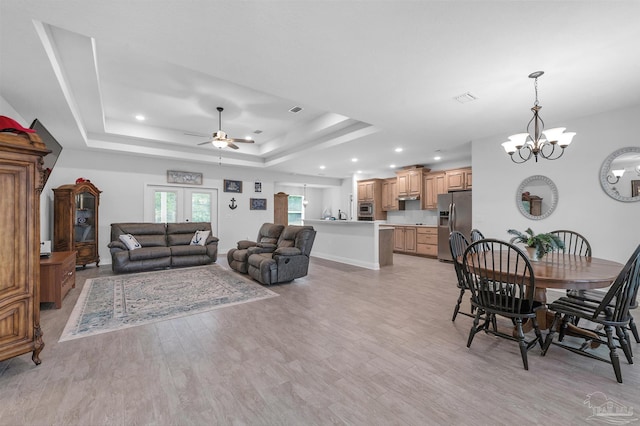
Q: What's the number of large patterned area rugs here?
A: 1